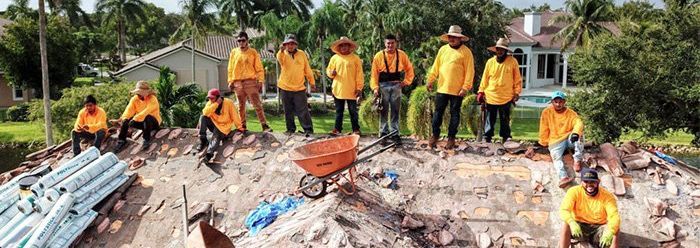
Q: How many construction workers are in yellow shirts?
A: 11